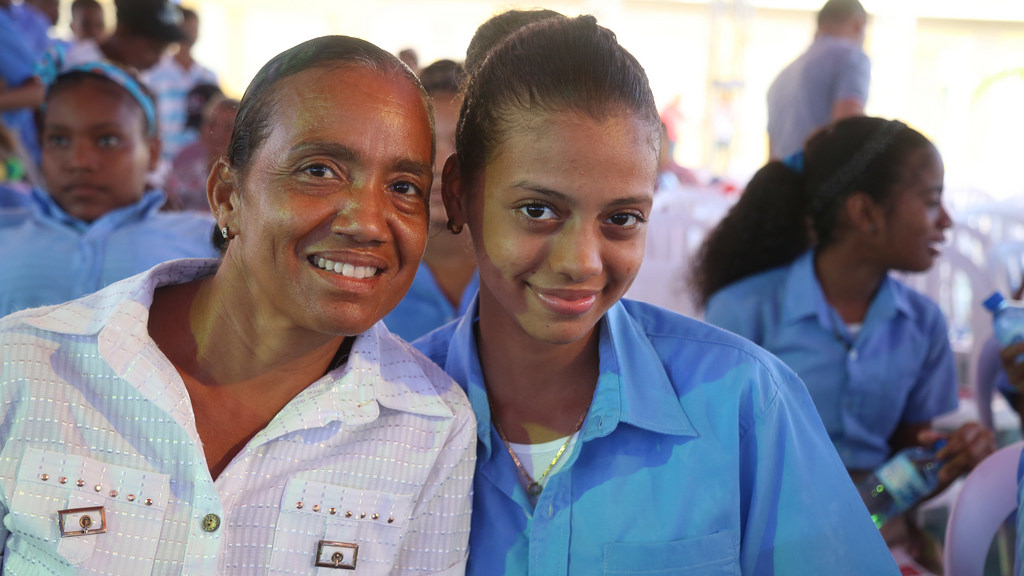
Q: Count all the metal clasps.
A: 2